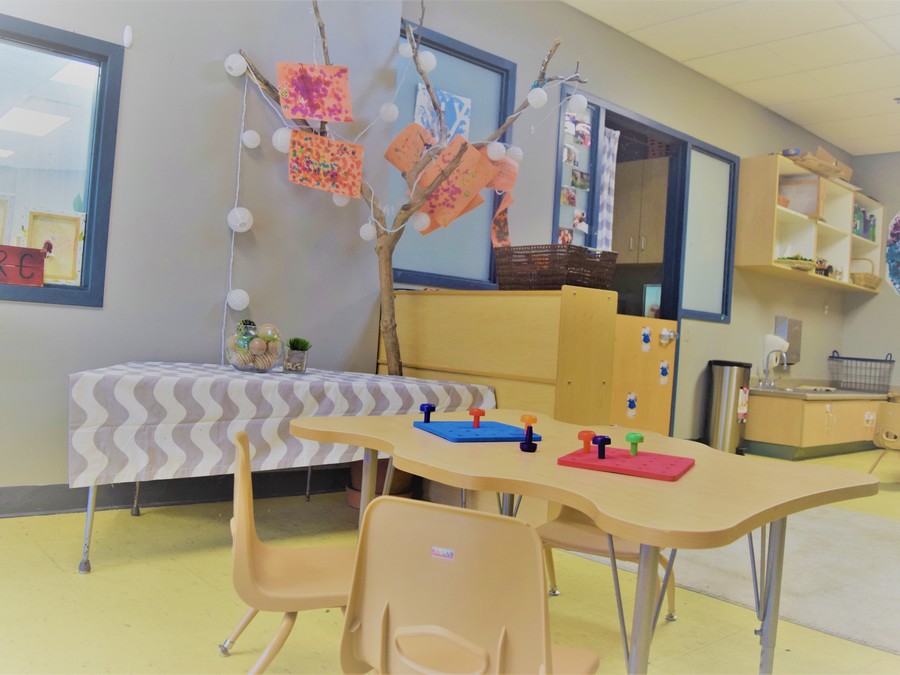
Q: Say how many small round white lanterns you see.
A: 15